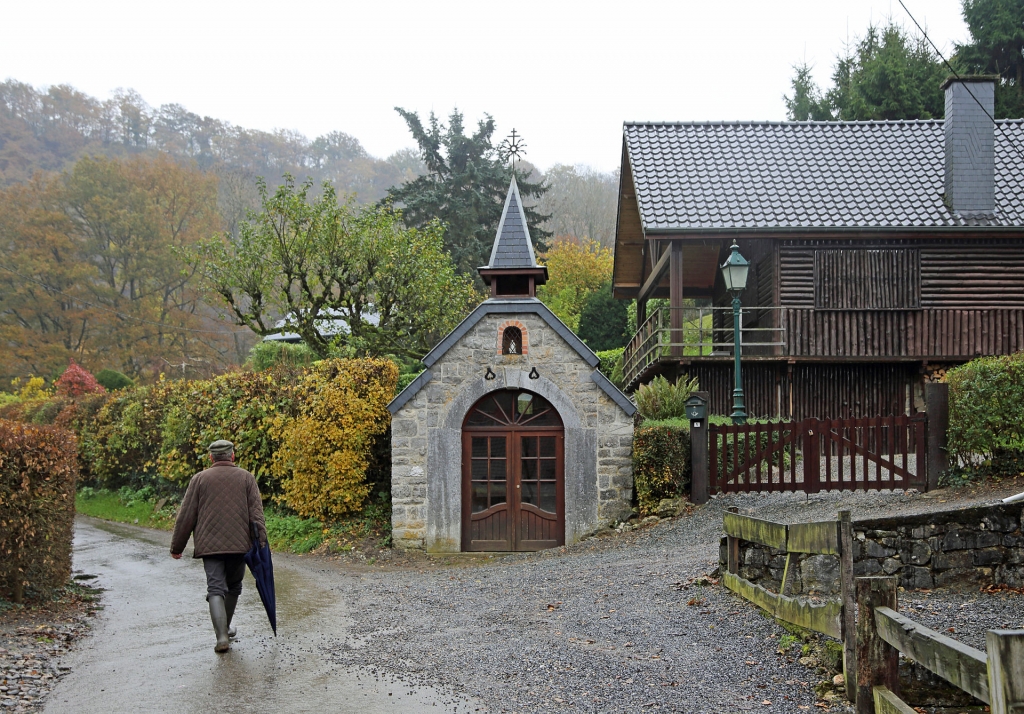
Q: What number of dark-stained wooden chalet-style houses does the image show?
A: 1